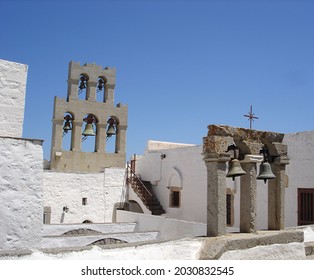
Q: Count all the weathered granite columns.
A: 3